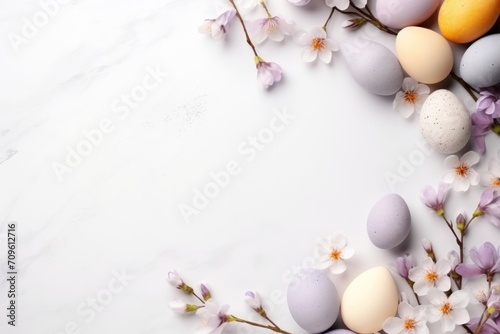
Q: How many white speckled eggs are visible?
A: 1